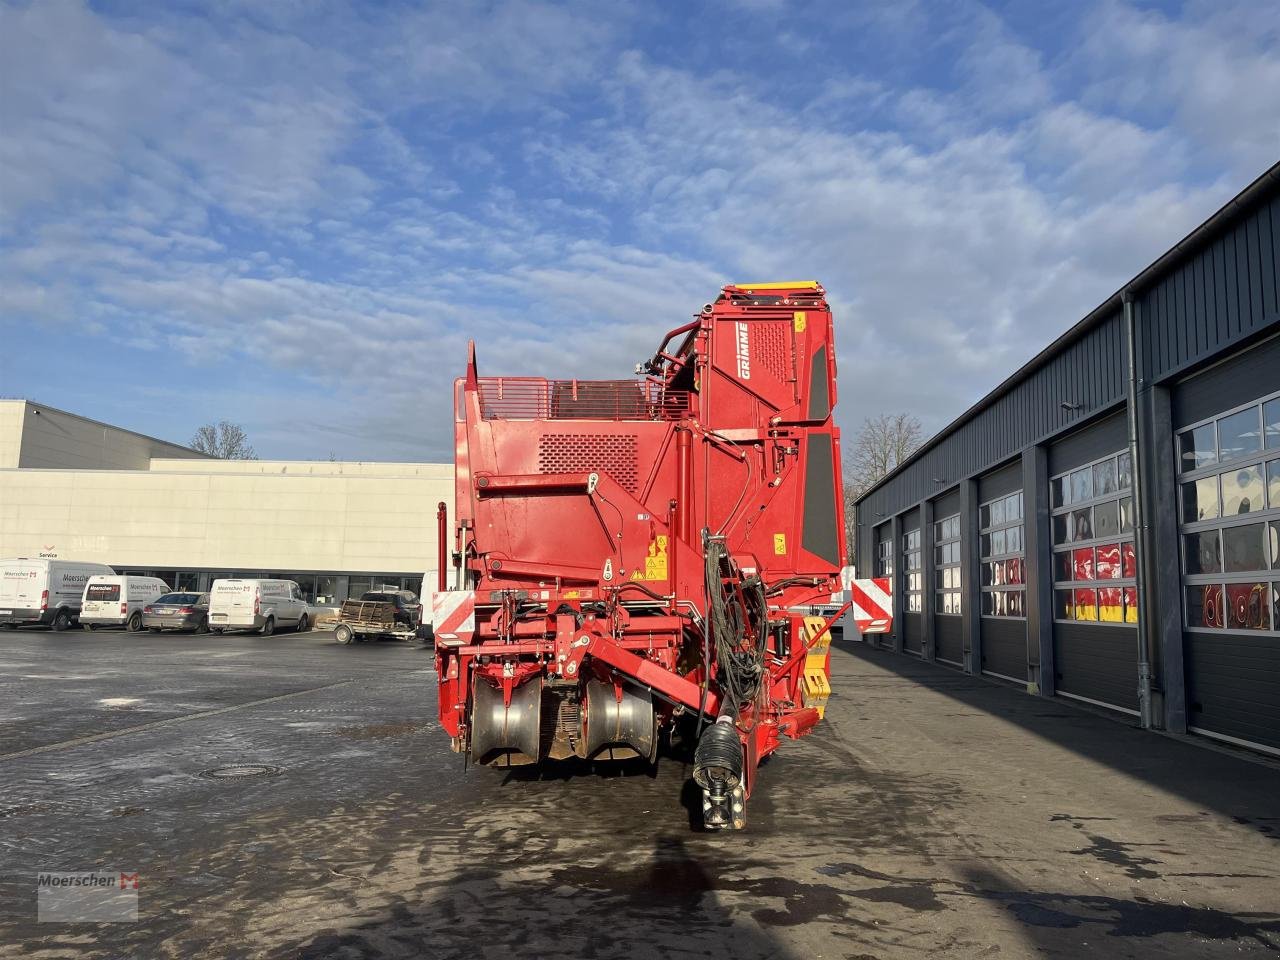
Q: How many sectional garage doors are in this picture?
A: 6